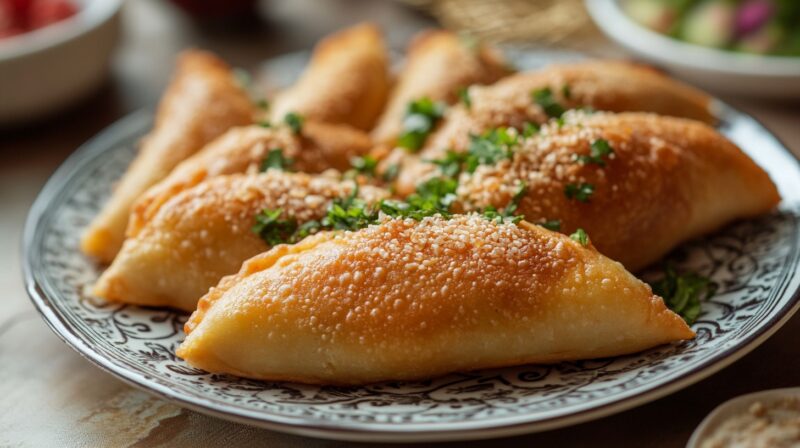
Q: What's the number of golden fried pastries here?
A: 8